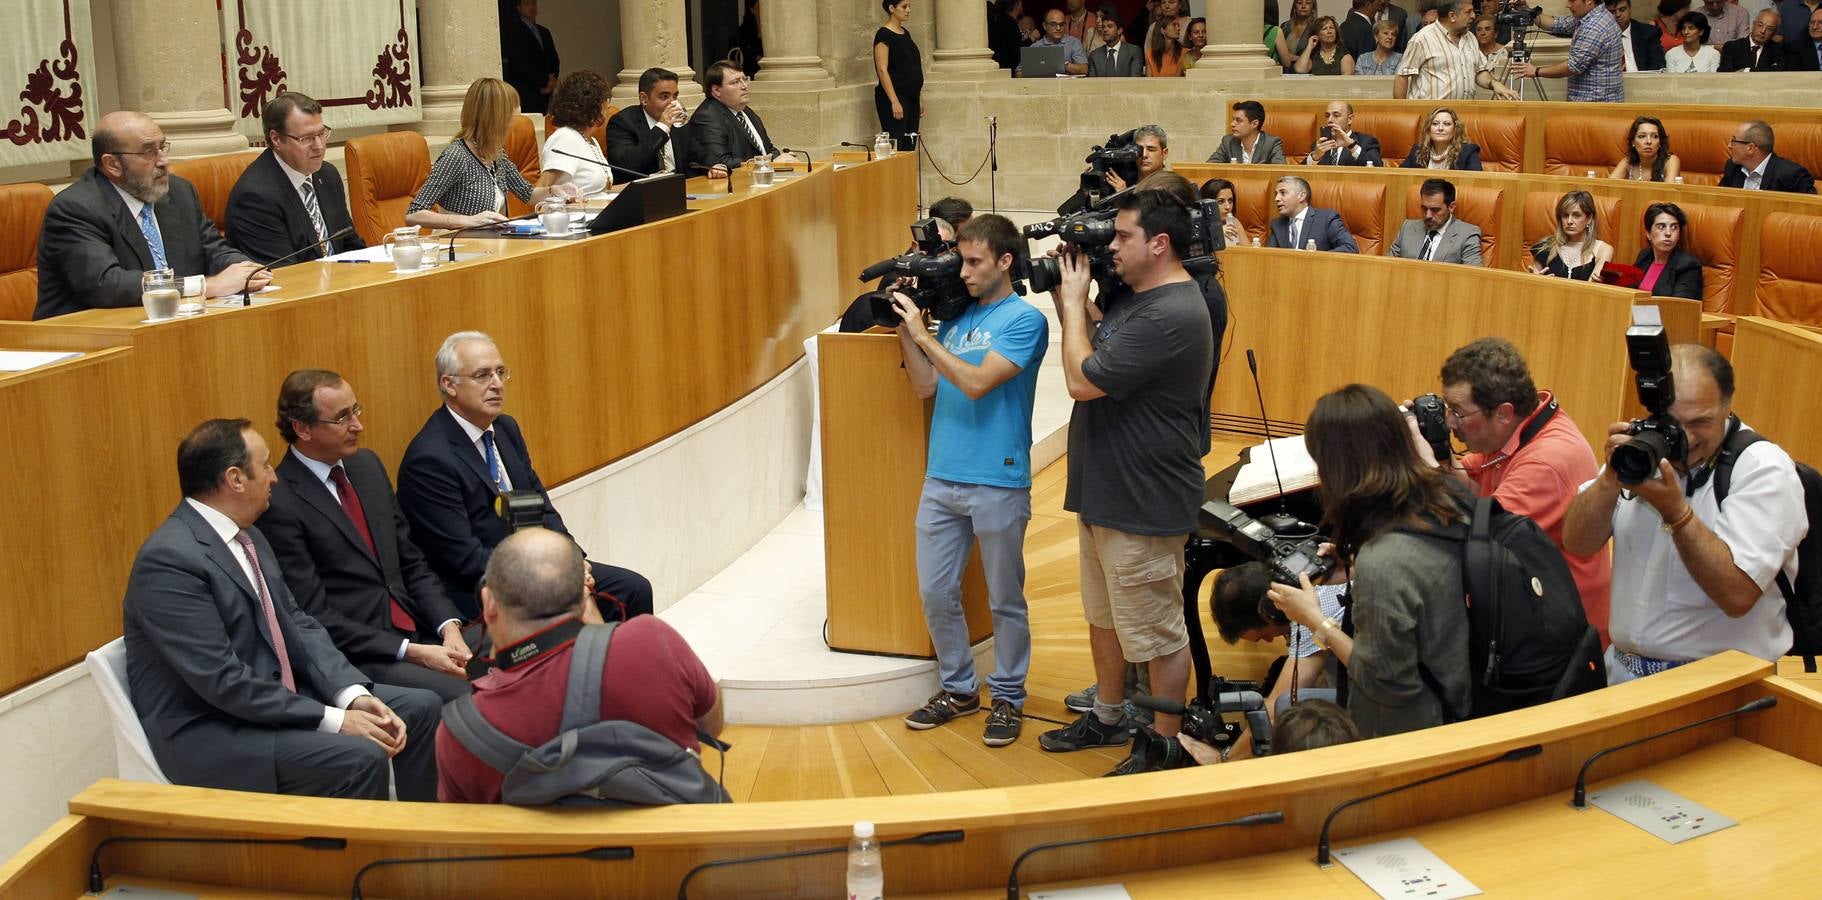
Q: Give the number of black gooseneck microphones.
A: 13